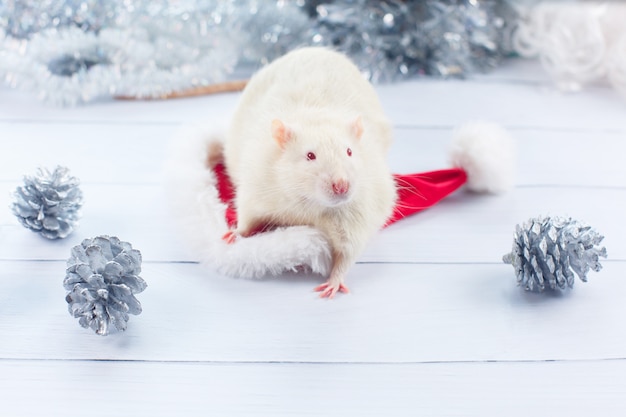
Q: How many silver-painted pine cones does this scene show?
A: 3